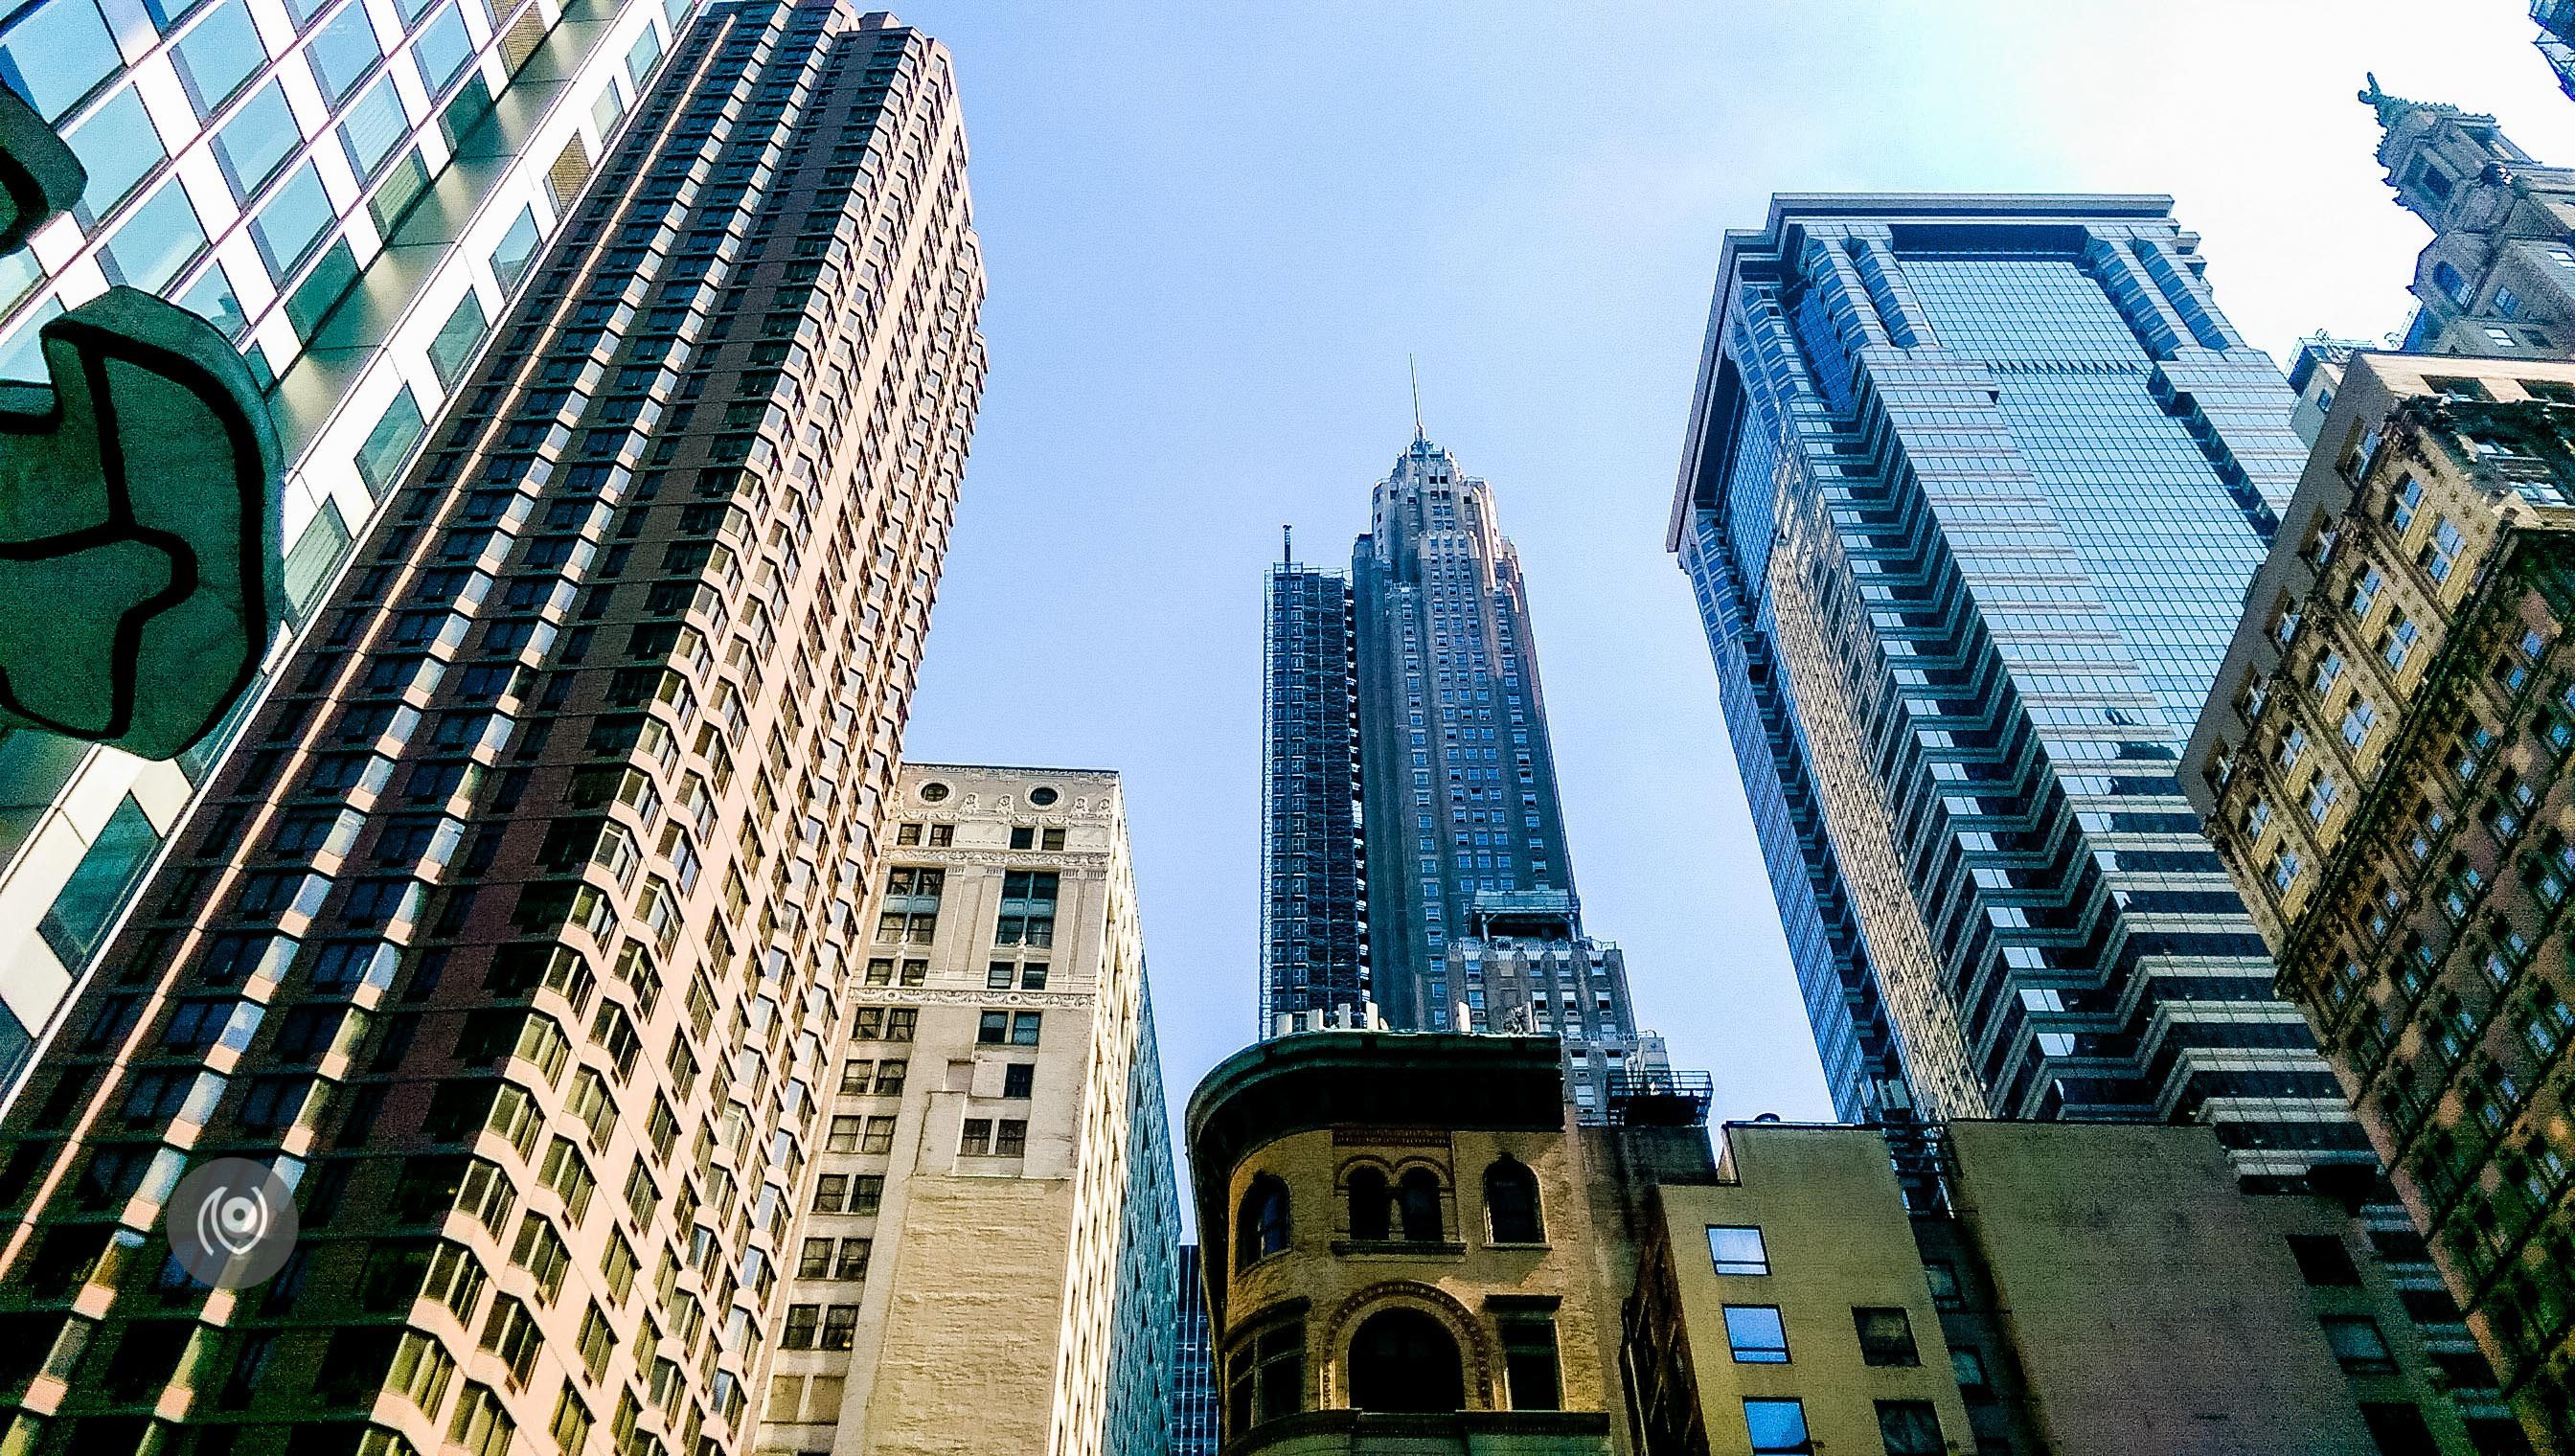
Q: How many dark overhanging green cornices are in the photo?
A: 1